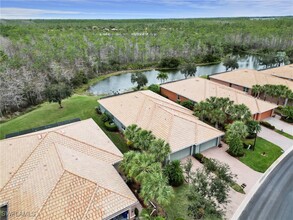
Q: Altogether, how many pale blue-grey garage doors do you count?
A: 2